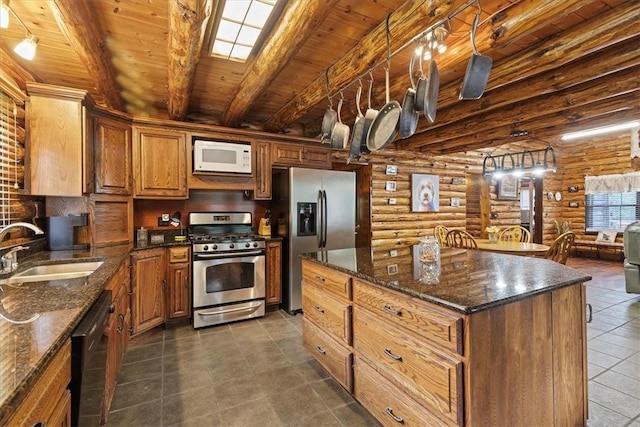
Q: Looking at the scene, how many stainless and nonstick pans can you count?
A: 9